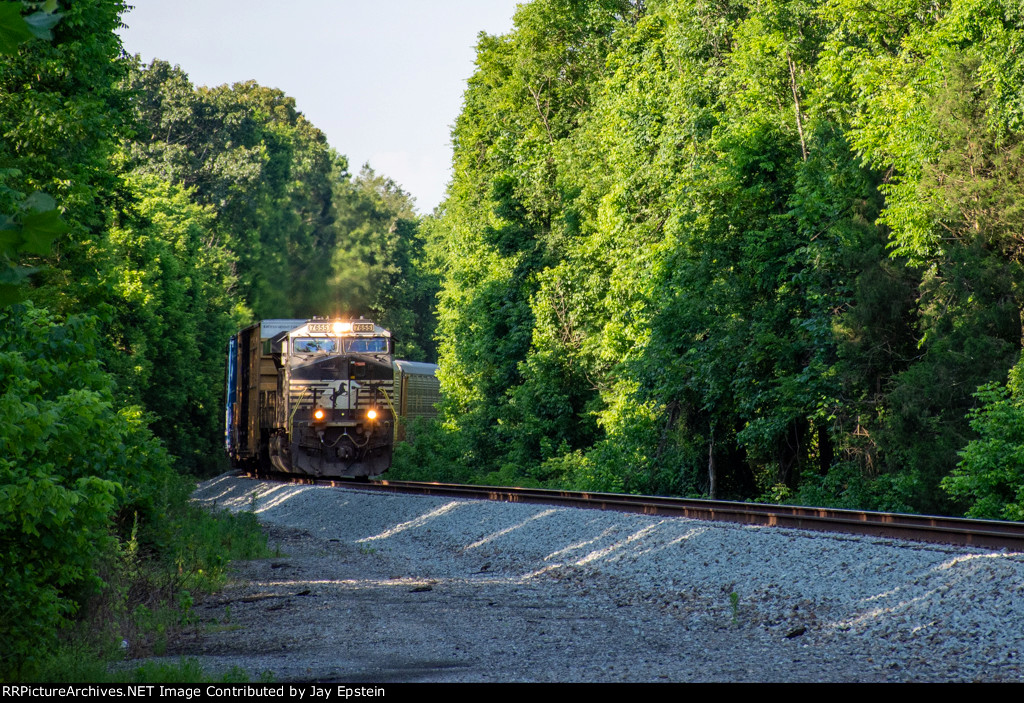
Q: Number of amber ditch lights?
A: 2